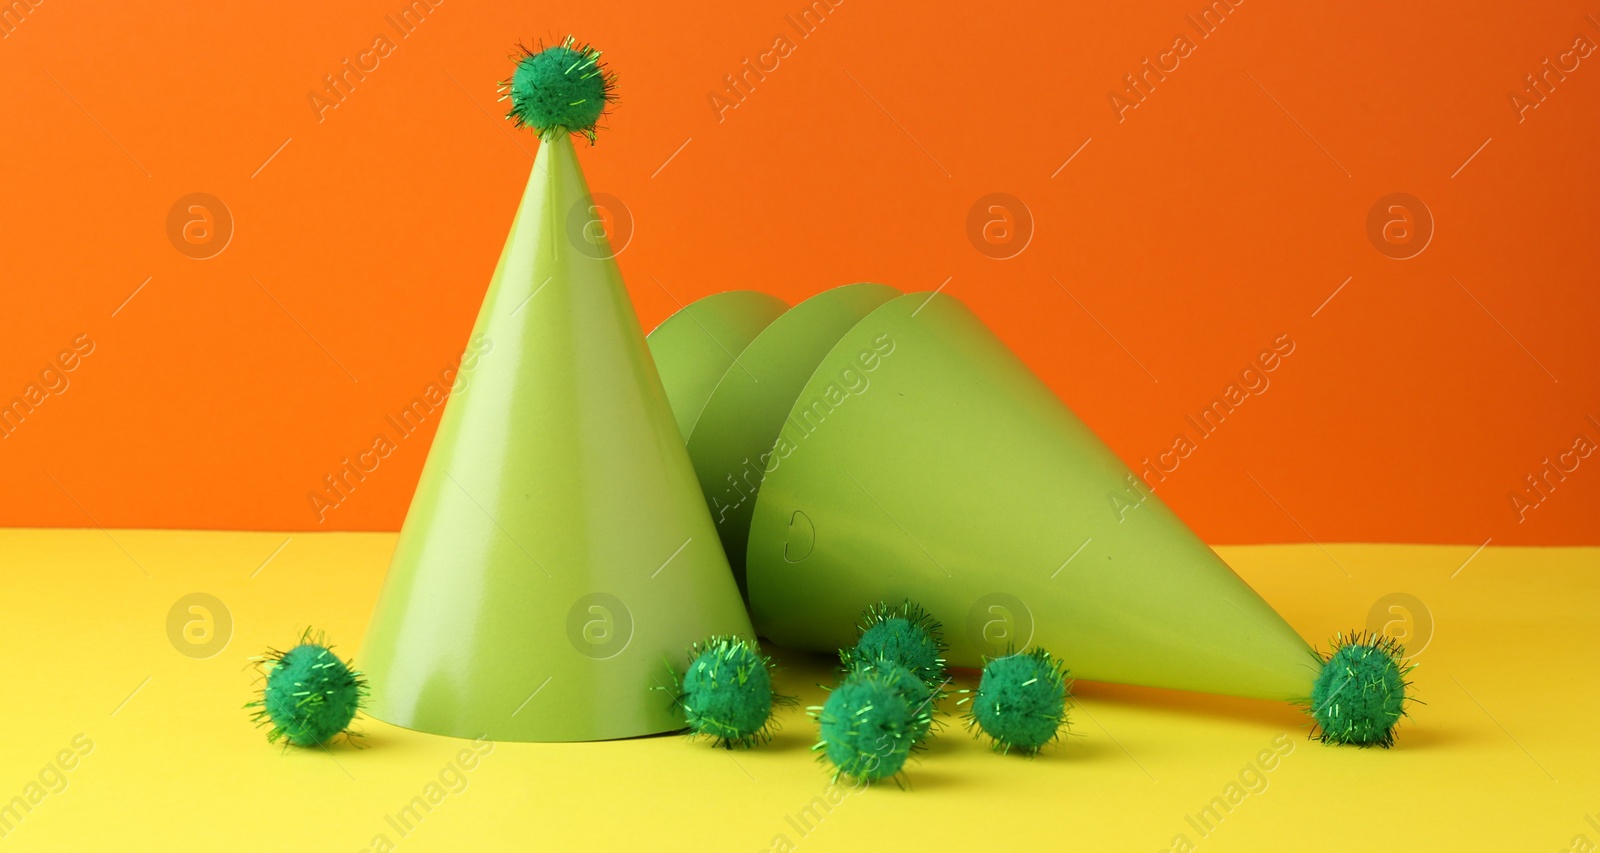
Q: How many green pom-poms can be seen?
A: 8